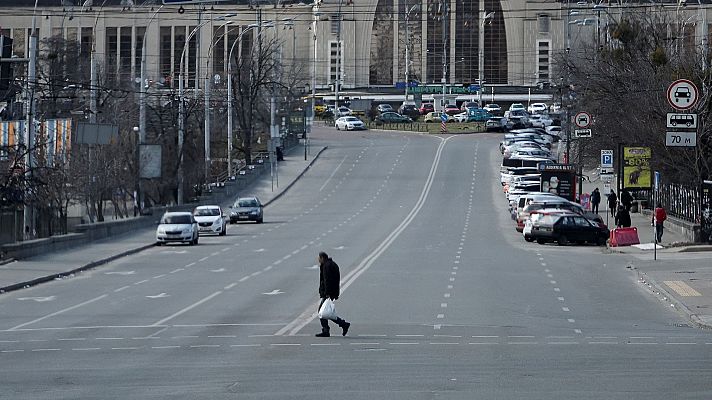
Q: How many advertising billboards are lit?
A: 1